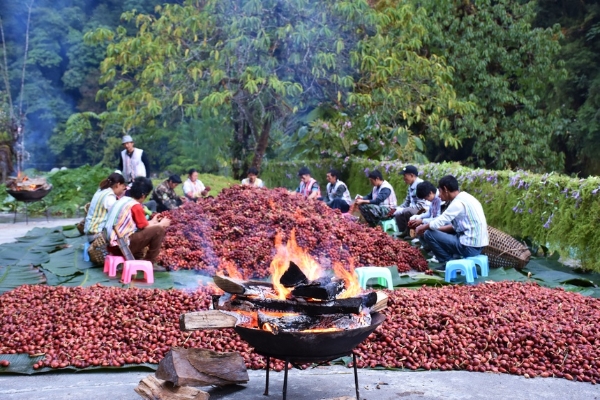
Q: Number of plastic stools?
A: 7